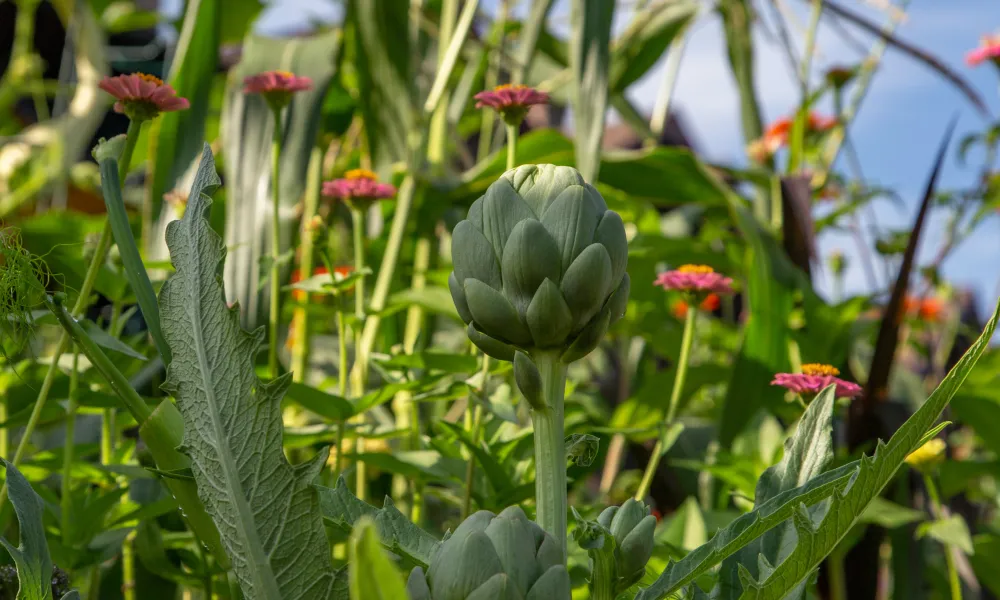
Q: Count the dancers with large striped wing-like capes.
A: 0